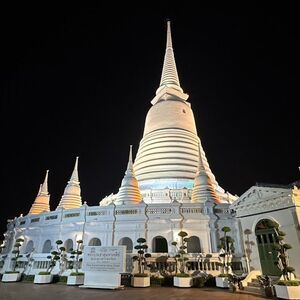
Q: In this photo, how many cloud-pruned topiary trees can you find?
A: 7